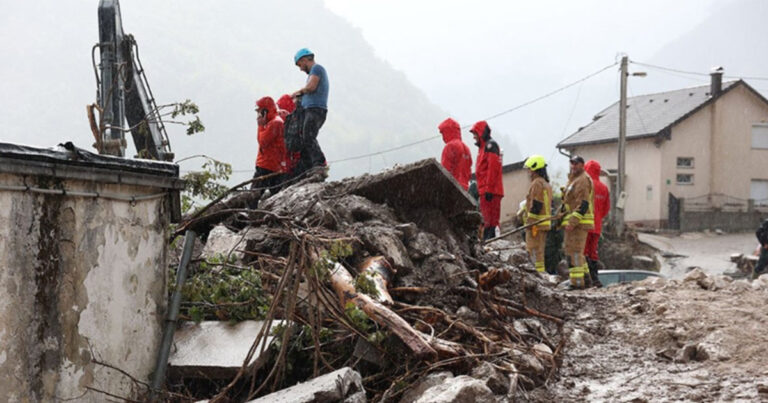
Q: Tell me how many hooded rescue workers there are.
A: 5